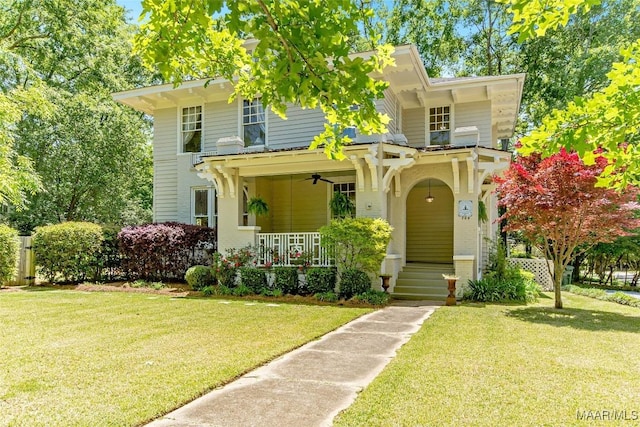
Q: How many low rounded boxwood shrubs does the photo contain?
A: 5